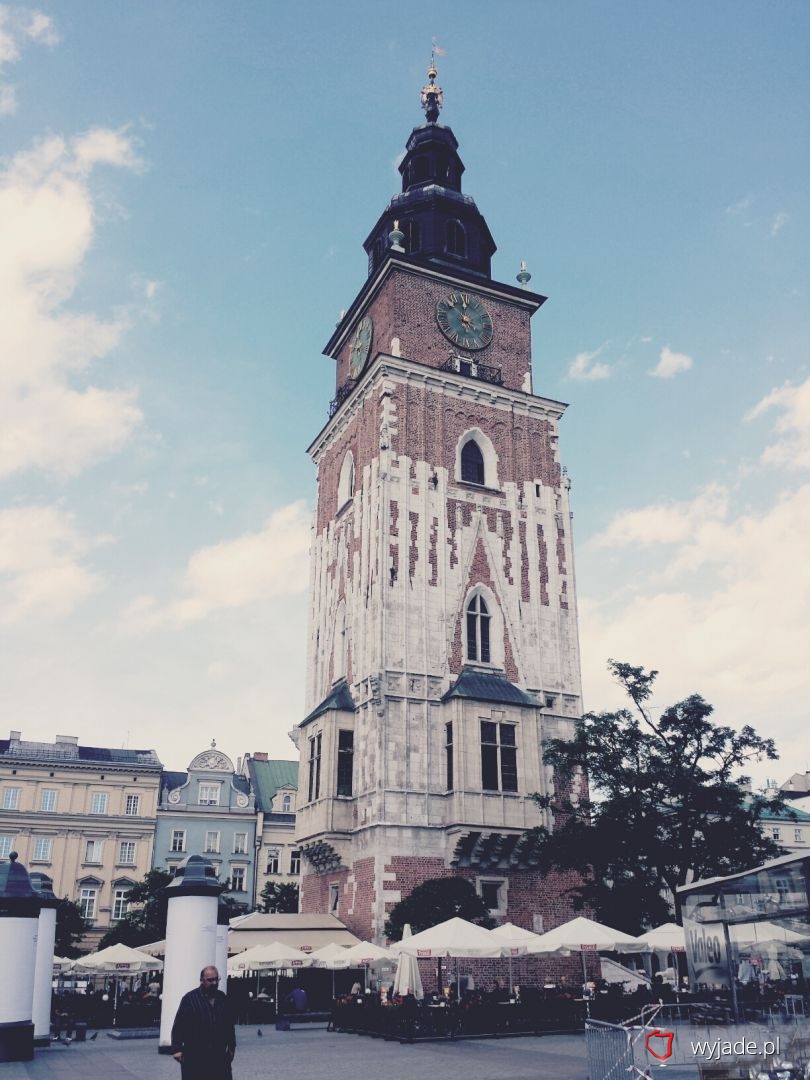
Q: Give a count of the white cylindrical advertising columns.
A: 4